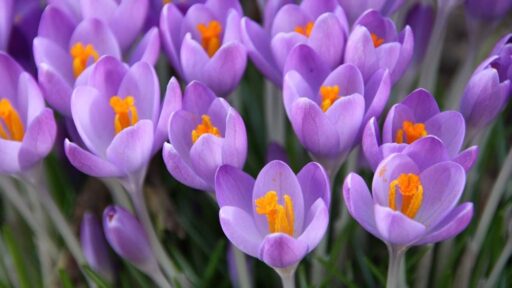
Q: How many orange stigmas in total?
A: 11